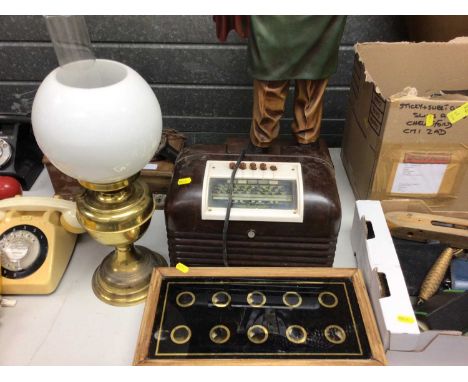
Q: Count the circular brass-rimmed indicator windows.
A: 10